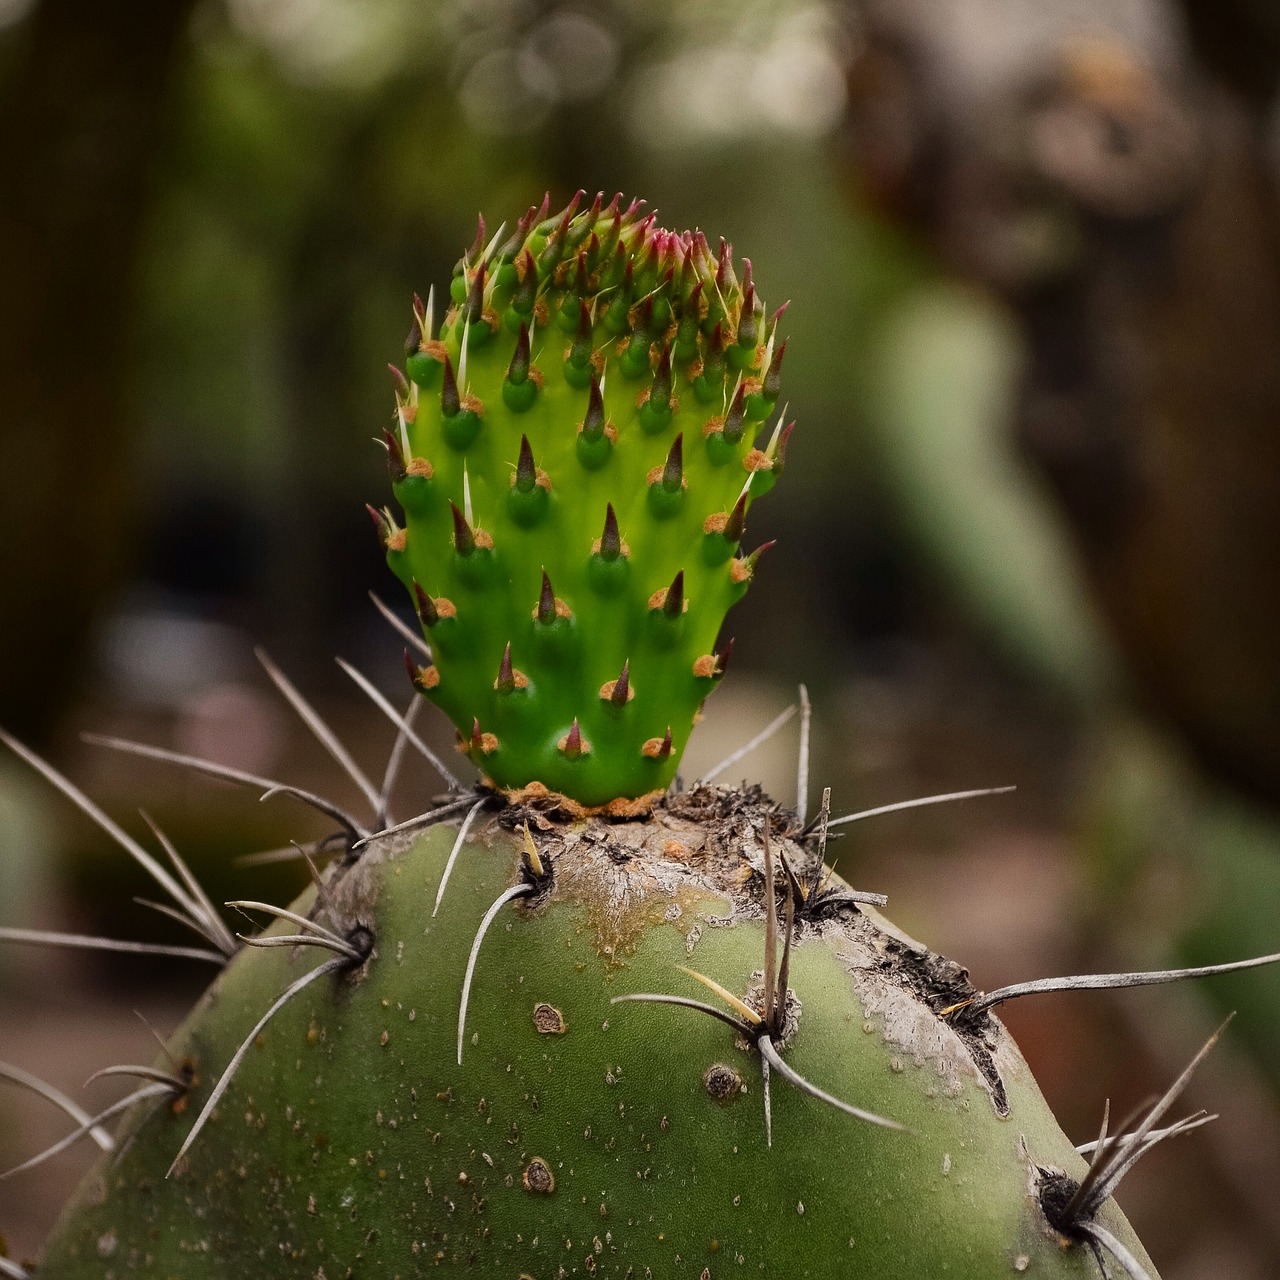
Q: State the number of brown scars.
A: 3